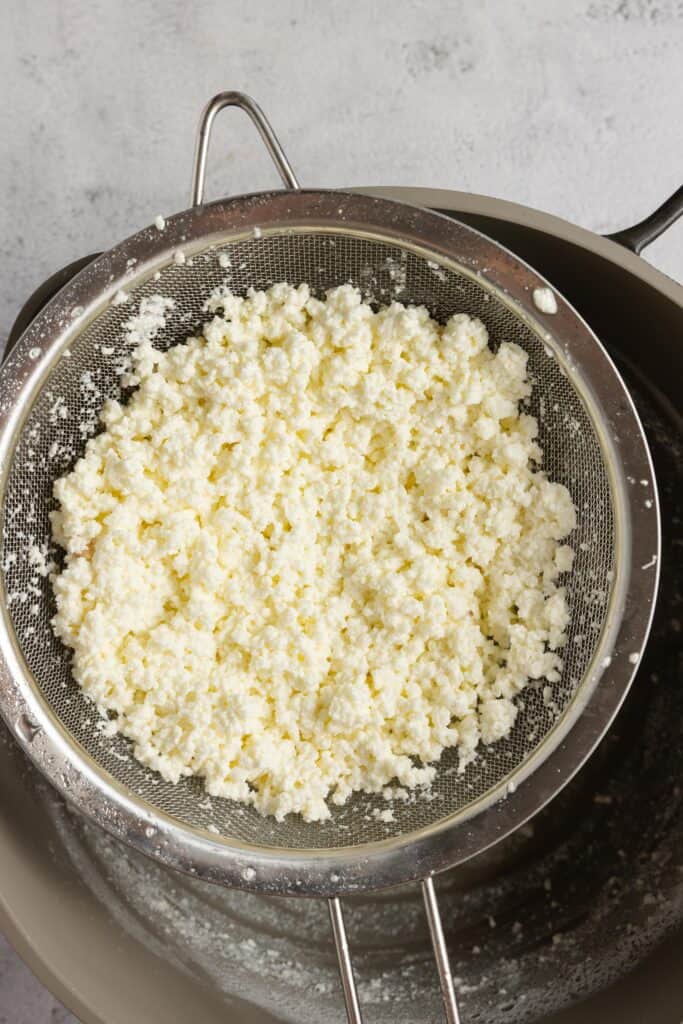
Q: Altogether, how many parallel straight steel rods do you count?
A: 2